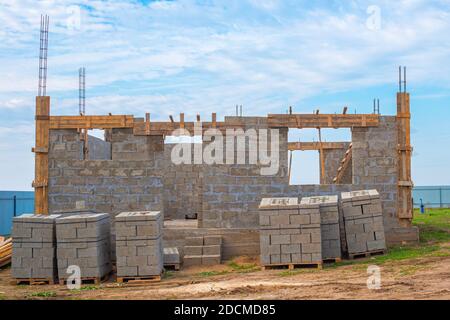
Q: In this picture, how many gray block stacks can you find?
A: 6